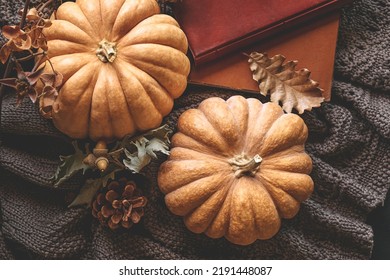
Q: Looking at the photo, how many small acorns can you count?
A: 3